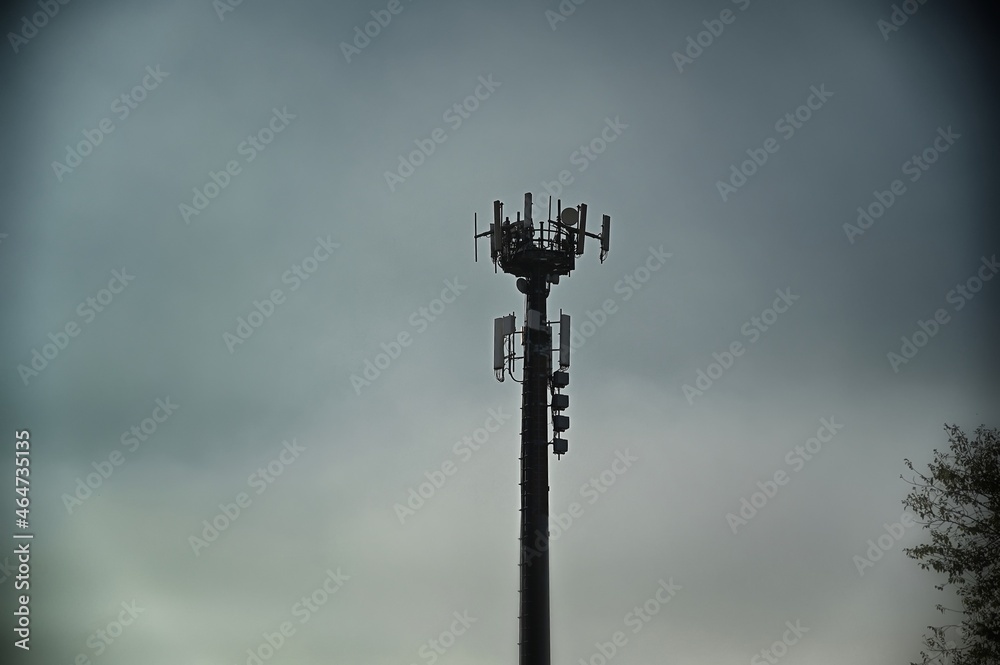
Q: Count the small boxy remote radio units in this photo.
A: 4